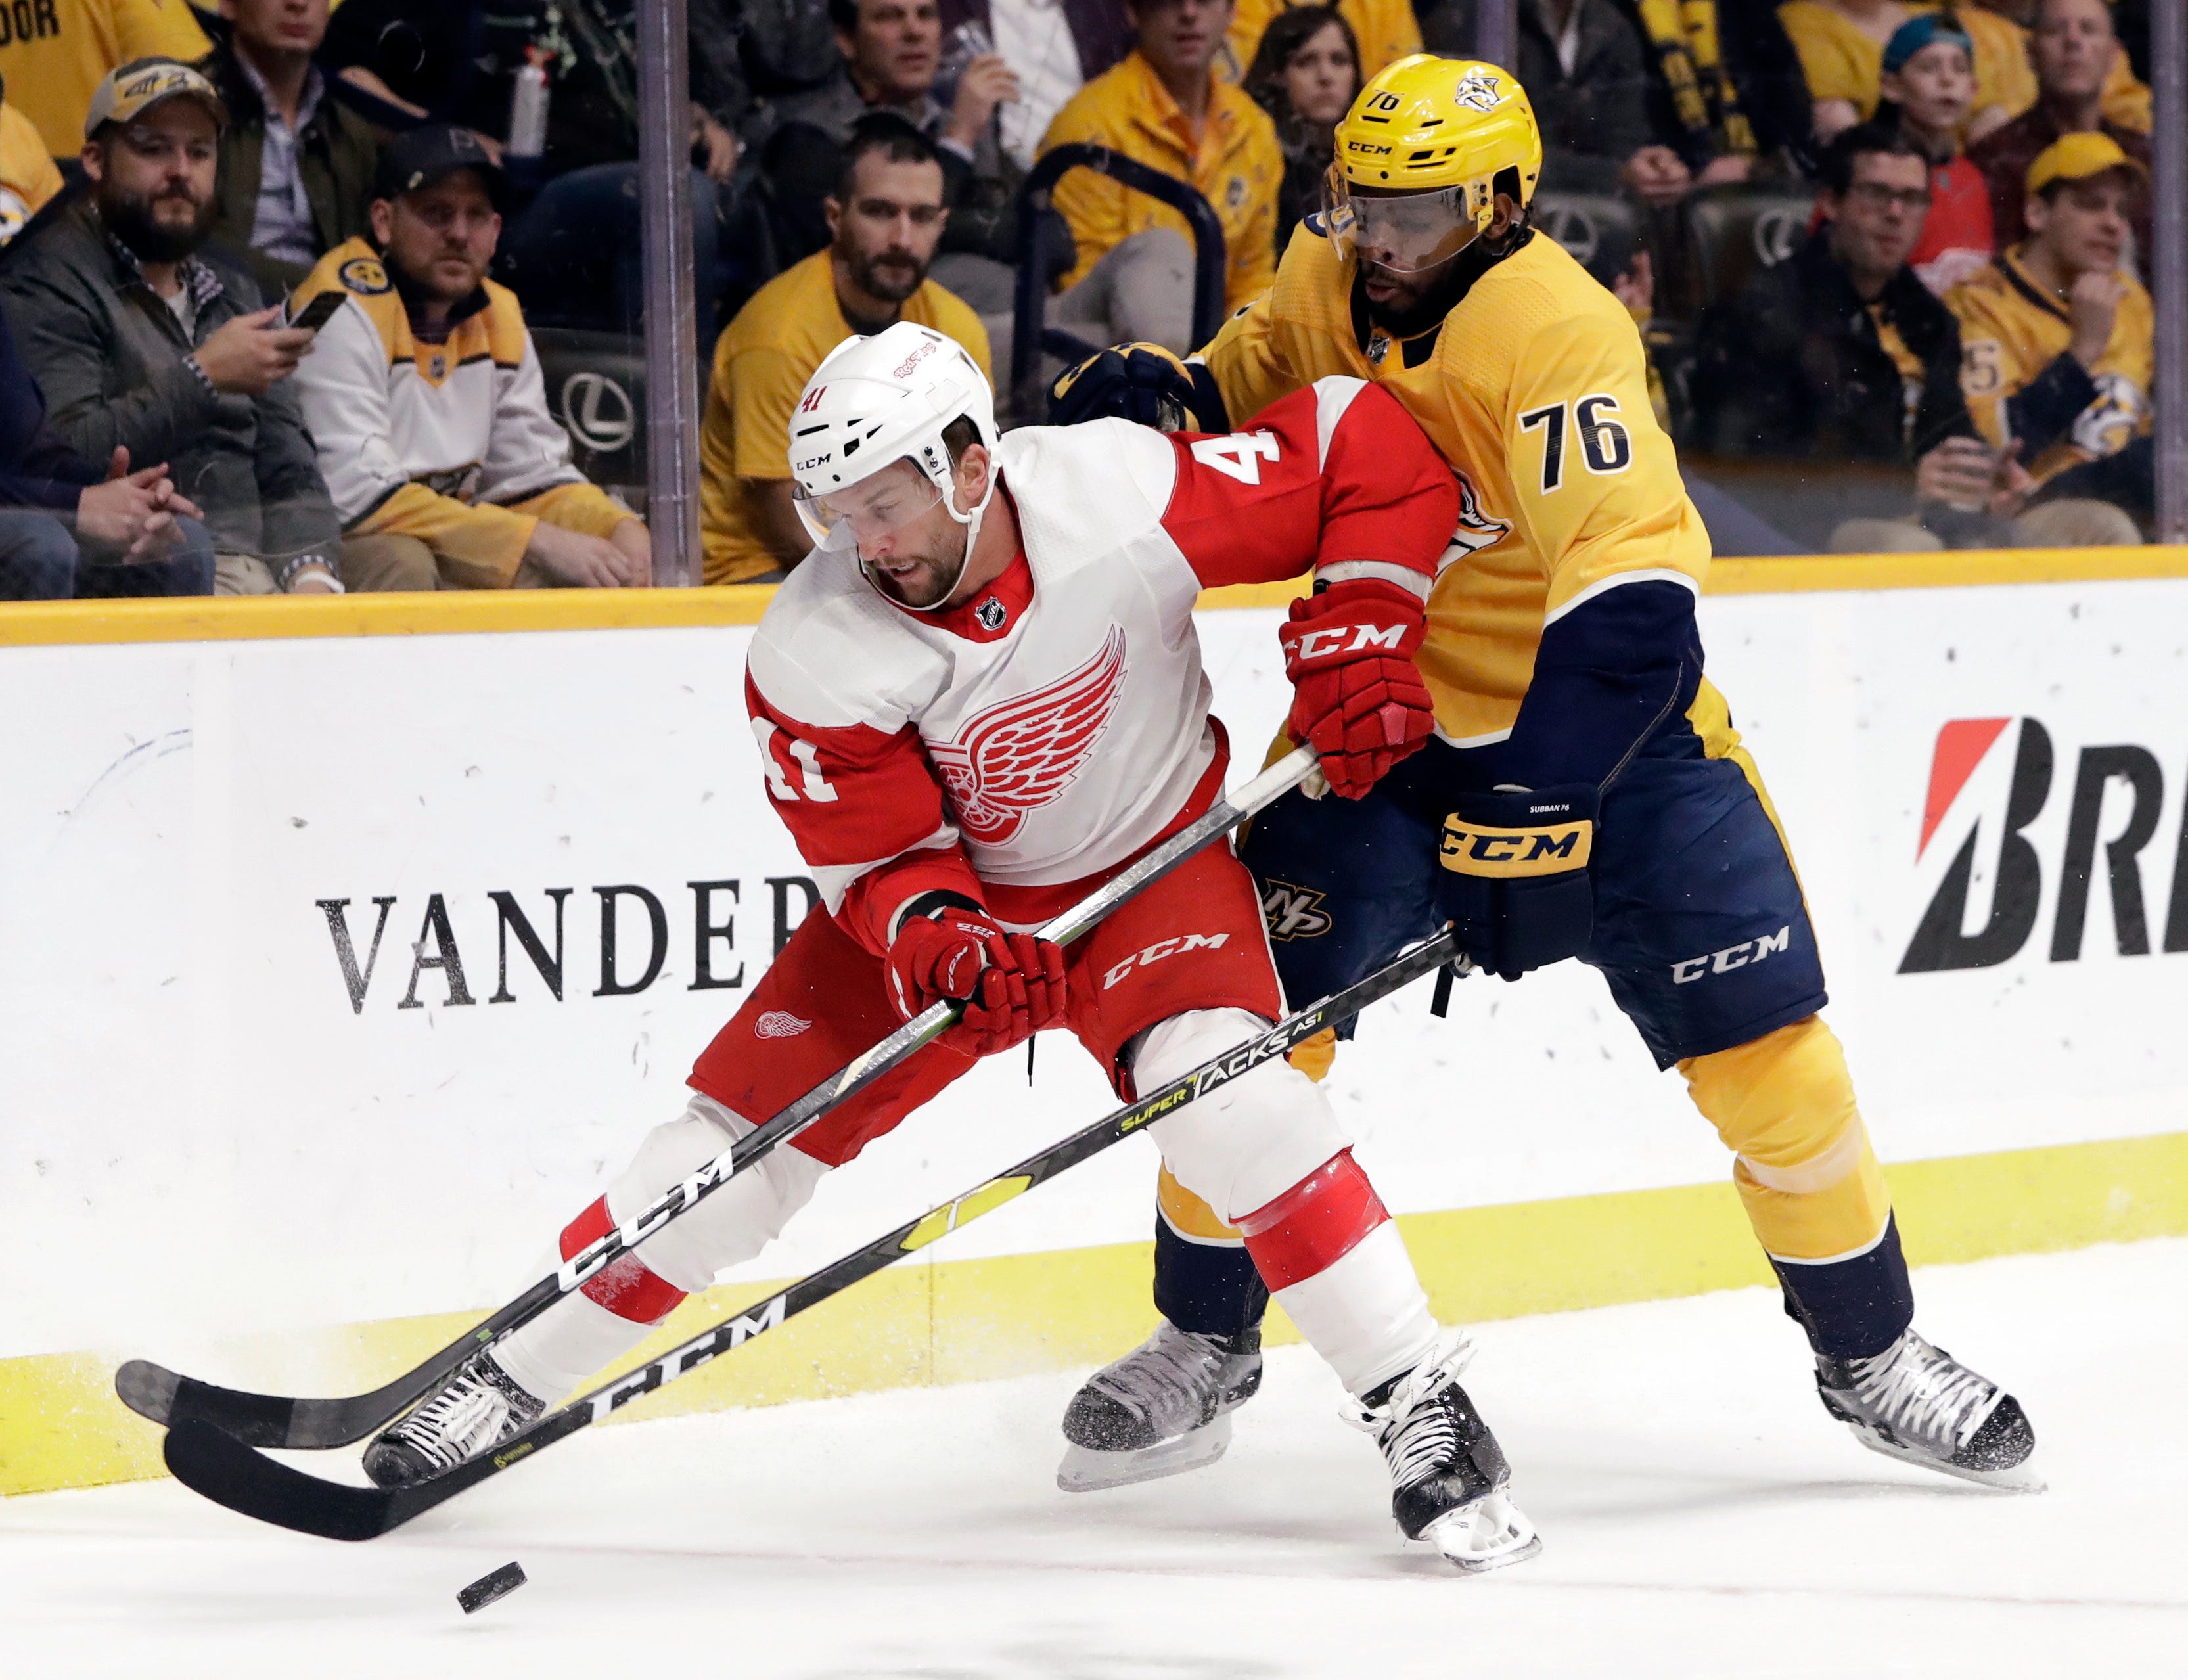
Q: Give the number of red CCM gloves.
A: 2